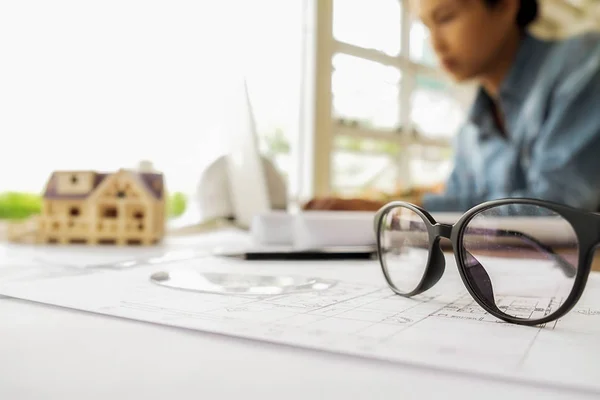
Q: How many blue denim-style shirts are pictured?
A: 1